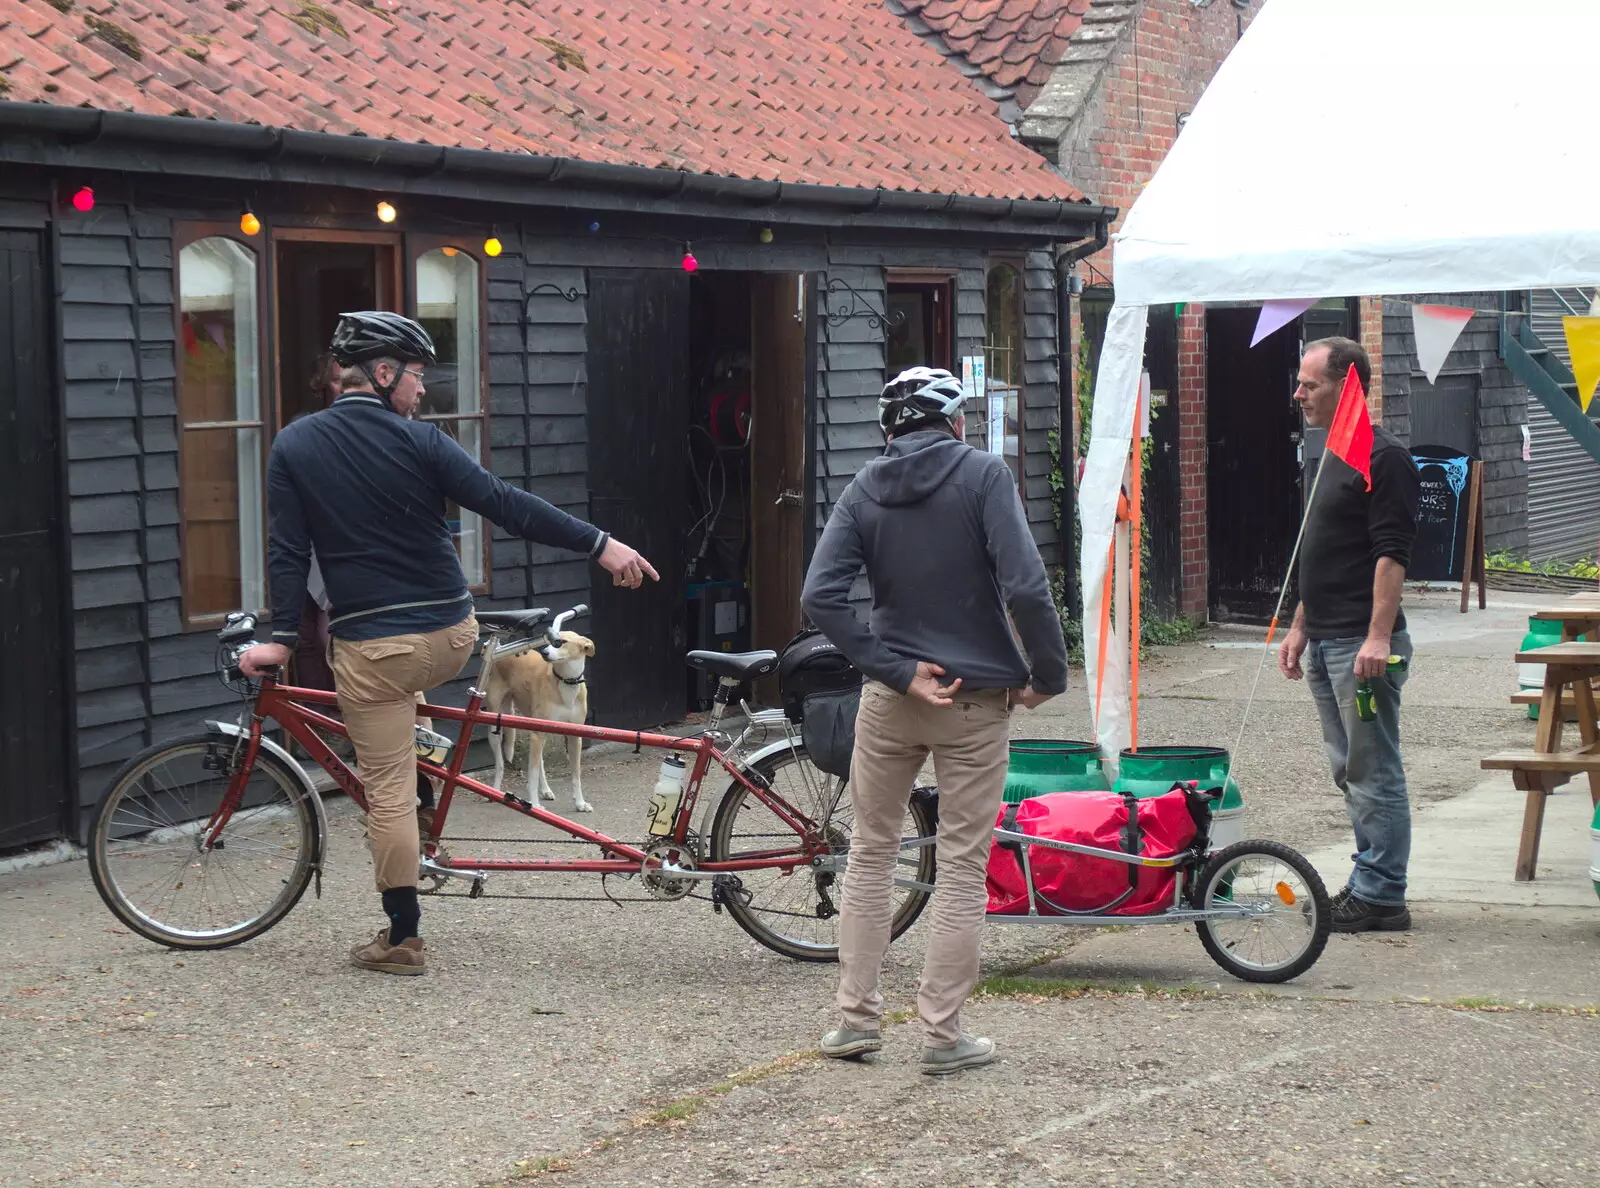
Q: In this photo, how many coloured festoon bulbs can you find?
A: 7